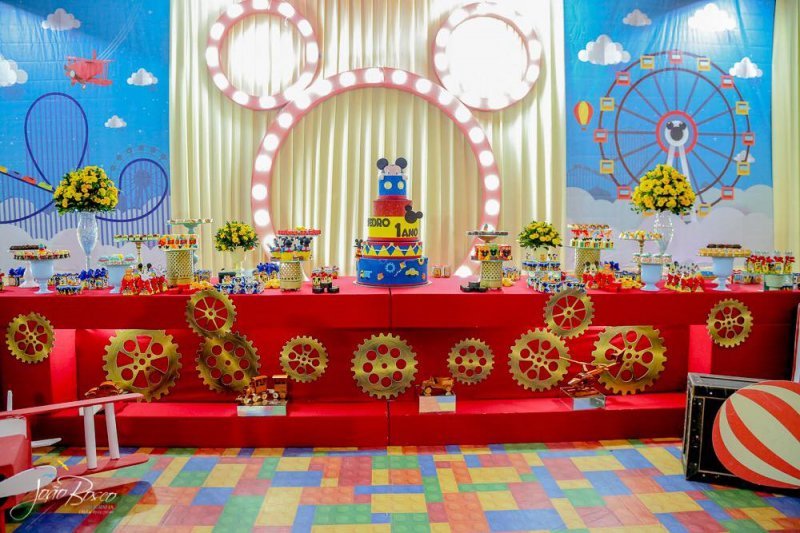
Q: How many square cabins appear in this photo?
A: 15